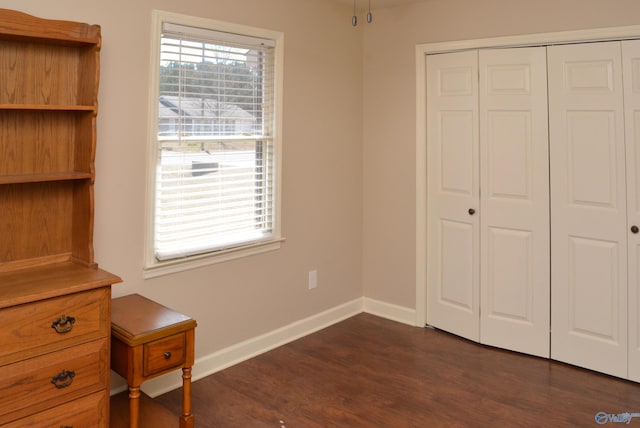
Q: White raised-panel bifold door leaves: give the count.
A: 4